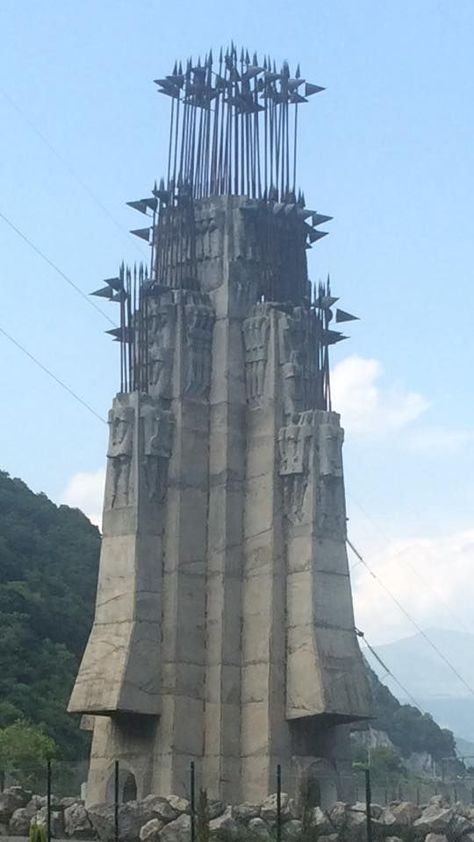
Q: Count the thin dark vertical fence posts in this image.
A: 5